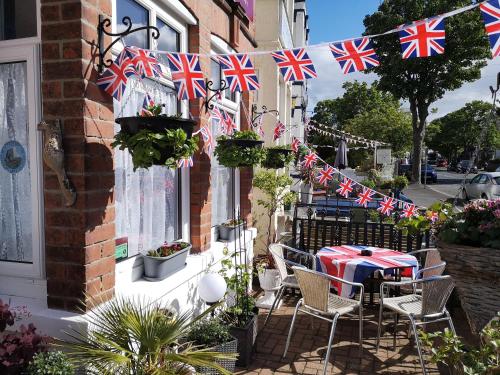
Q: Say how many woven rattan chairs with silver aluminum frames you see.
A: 4